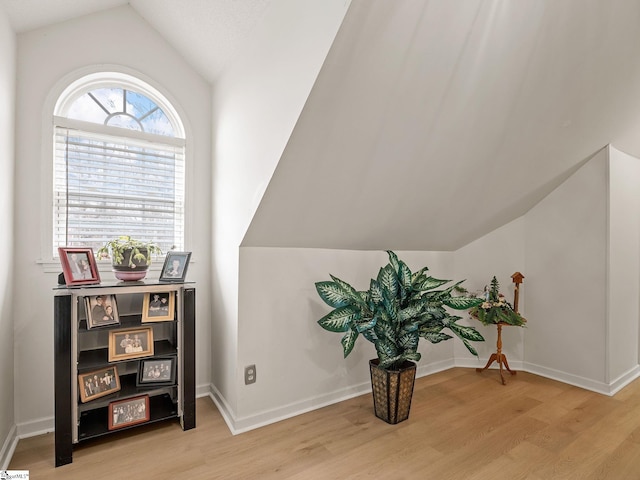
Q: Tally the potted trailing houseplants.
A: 1